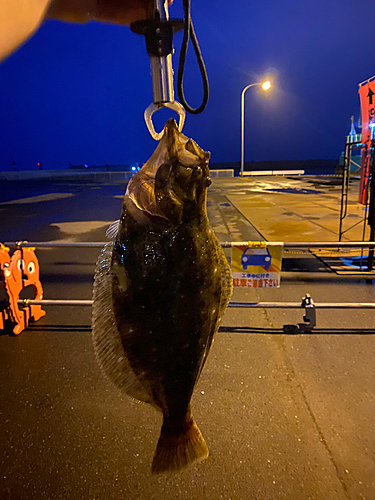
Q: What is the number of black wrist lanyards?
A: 1